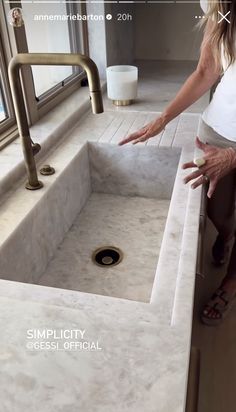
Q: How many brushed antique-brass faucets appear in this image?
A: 1